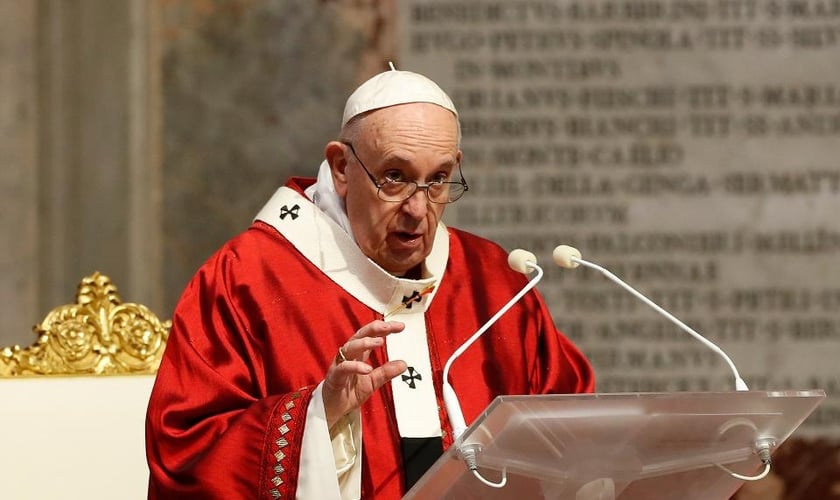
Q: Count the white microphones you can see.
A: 2